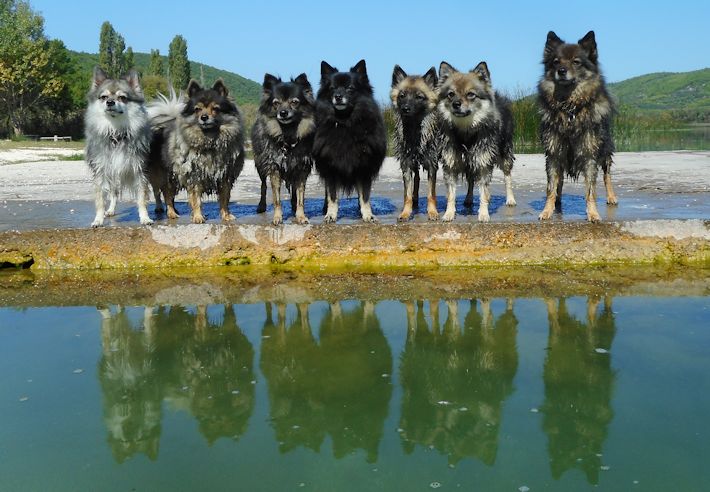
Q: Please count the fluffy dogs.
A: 7